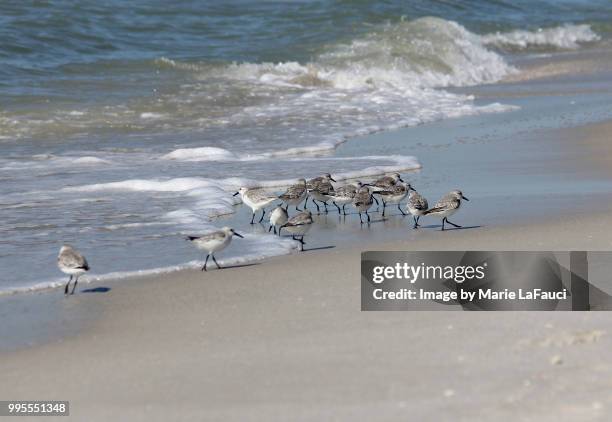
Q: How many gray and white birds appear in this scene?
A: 13